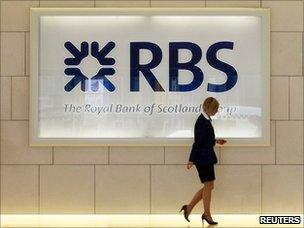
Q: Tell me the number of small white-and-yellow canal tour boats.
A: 0